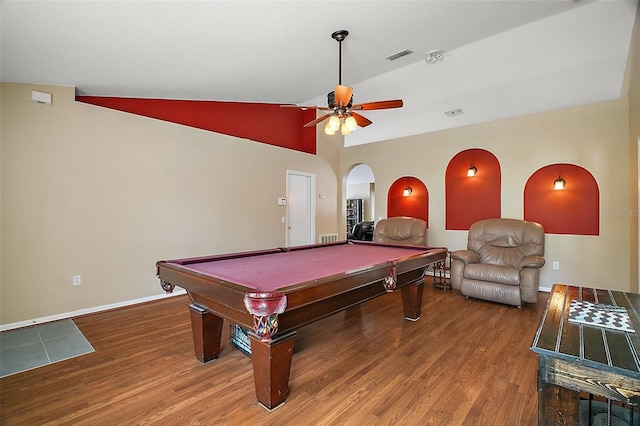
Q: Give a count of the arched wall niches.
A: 3